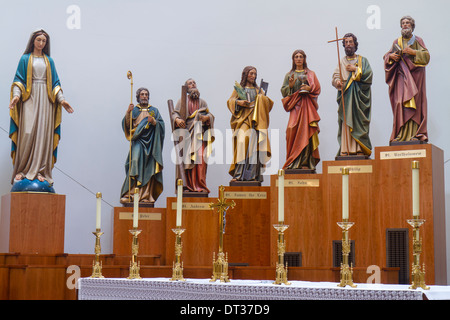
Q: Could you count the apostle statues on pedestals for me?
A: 6